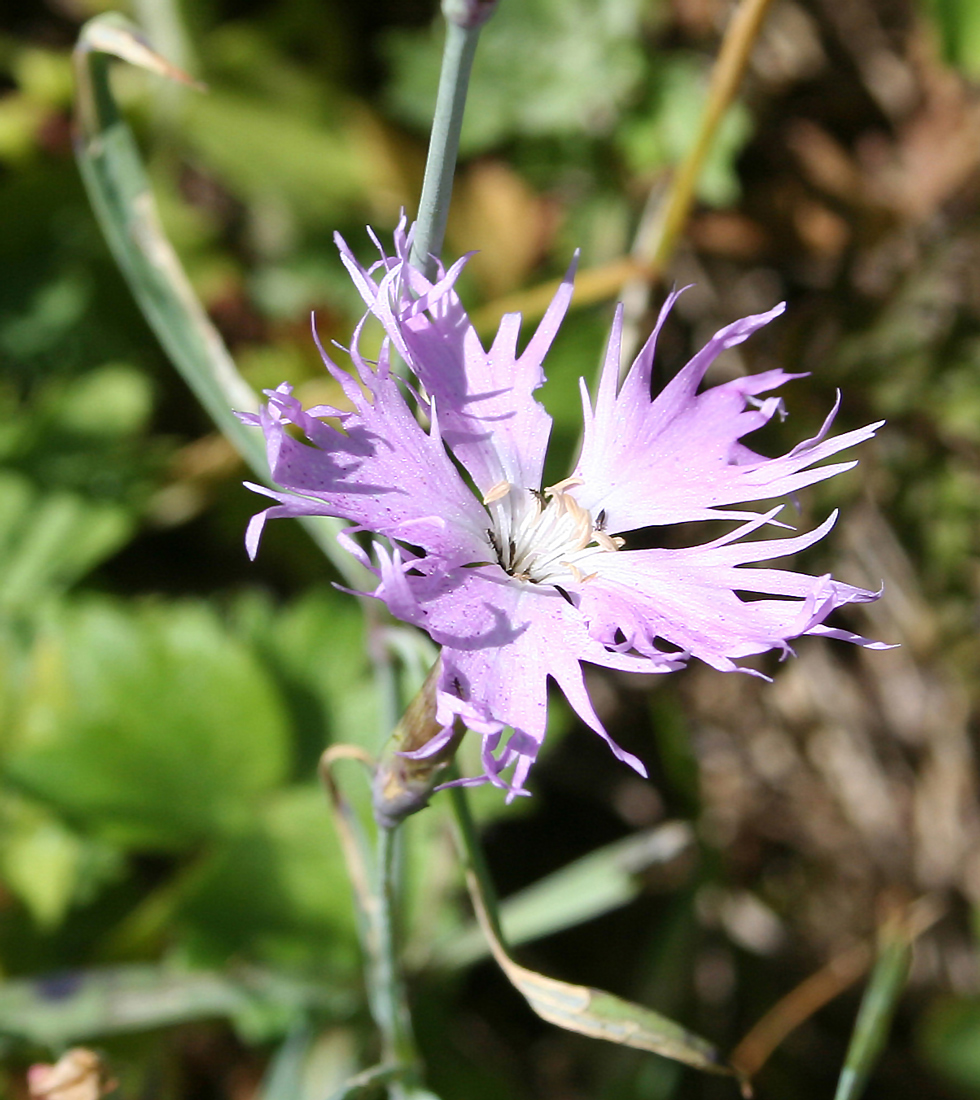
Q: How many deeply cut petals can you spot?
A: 5